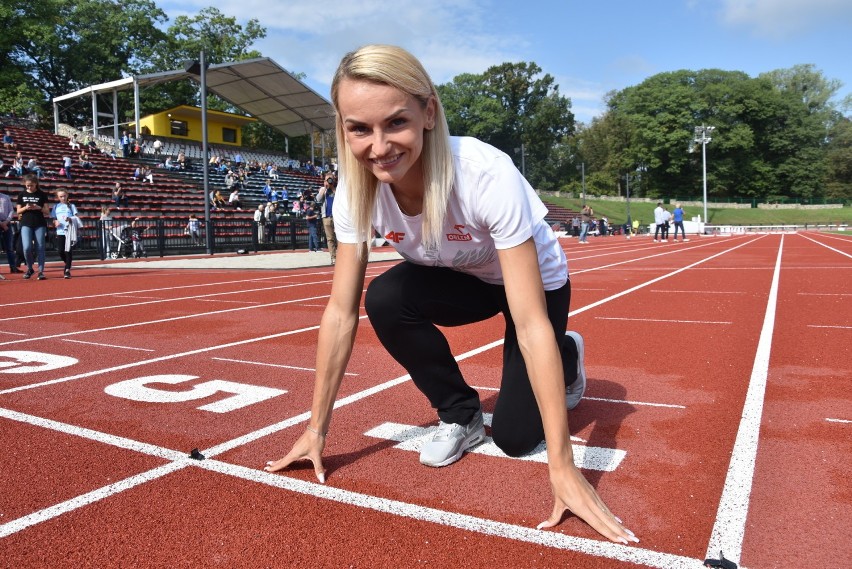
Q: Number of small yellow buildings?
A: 1